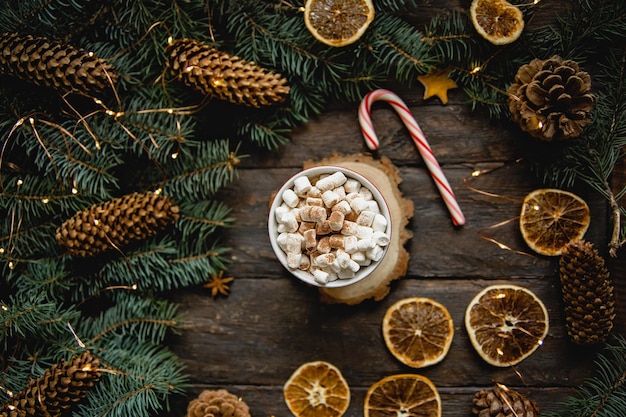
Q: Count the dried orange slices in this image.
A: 7